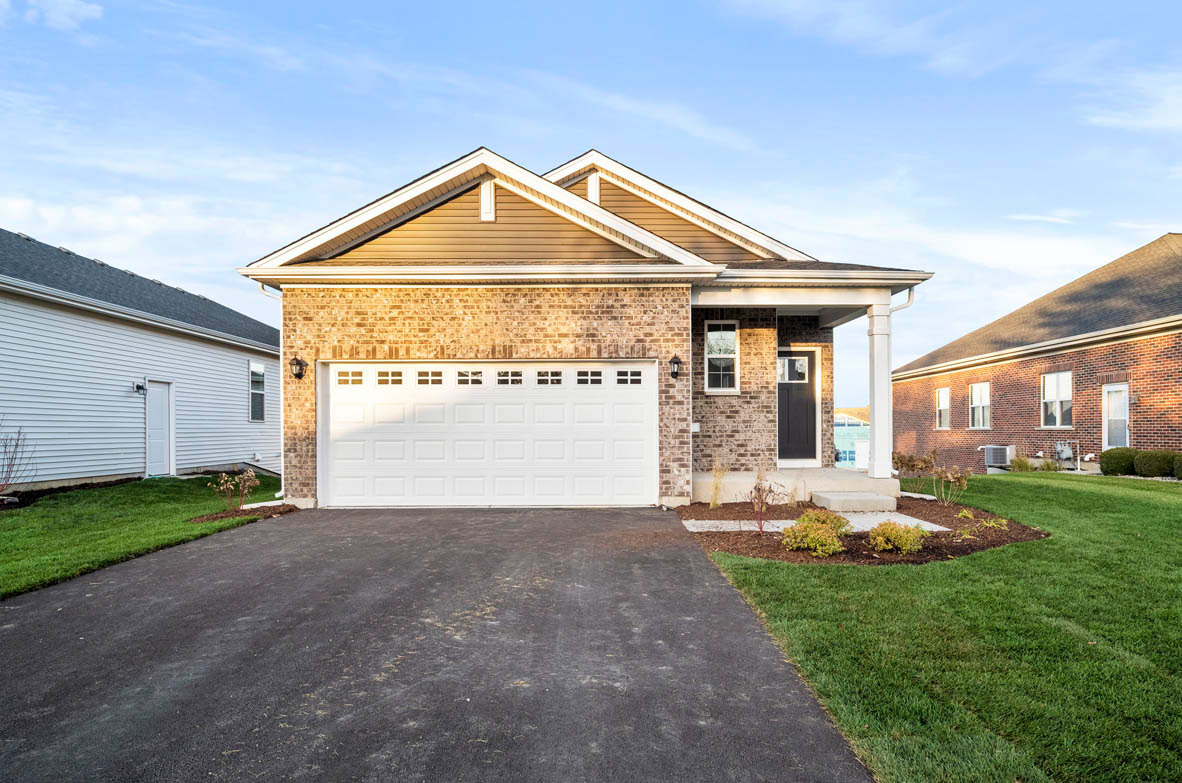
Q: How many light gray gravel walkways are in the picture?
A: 1